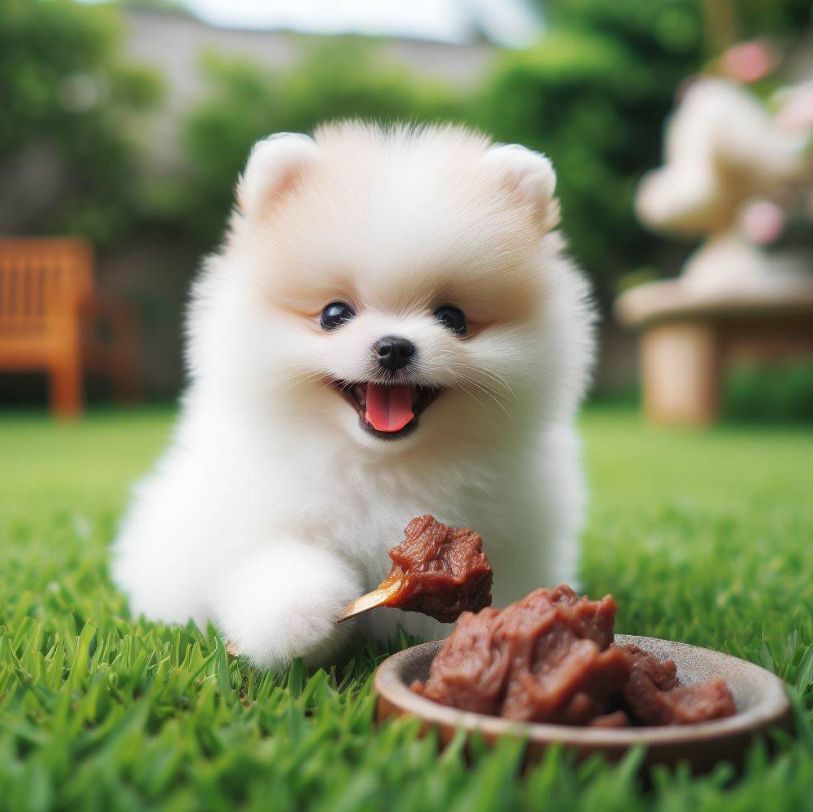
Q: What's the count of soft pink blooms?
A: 3